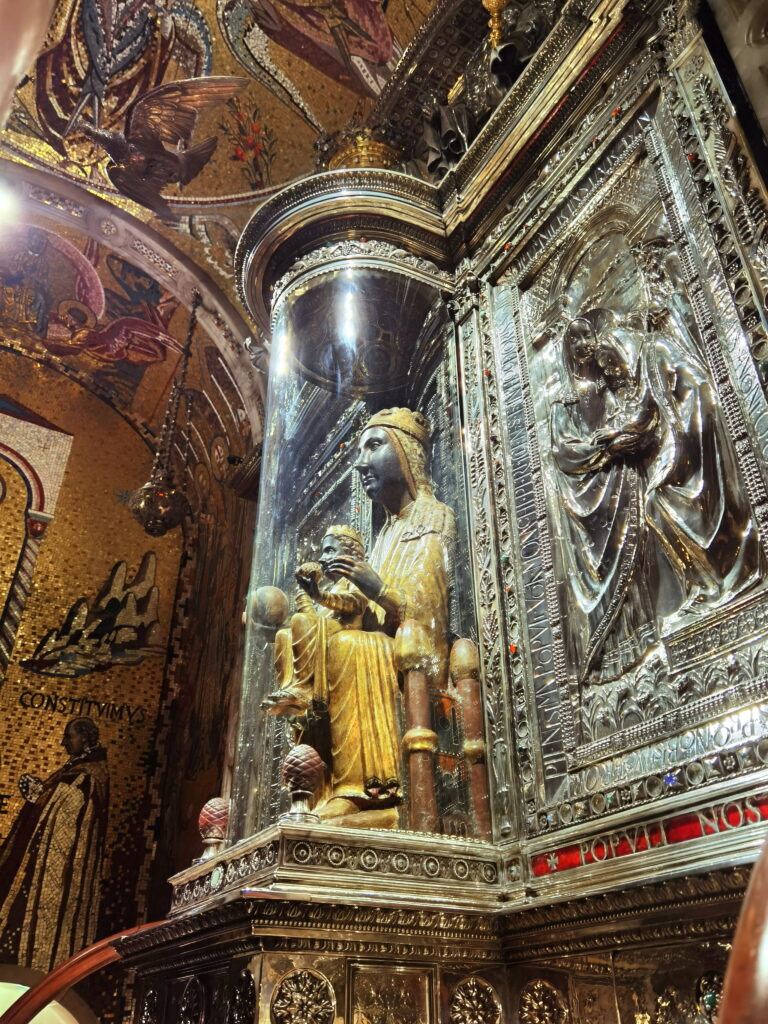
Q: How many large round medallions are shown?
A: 3